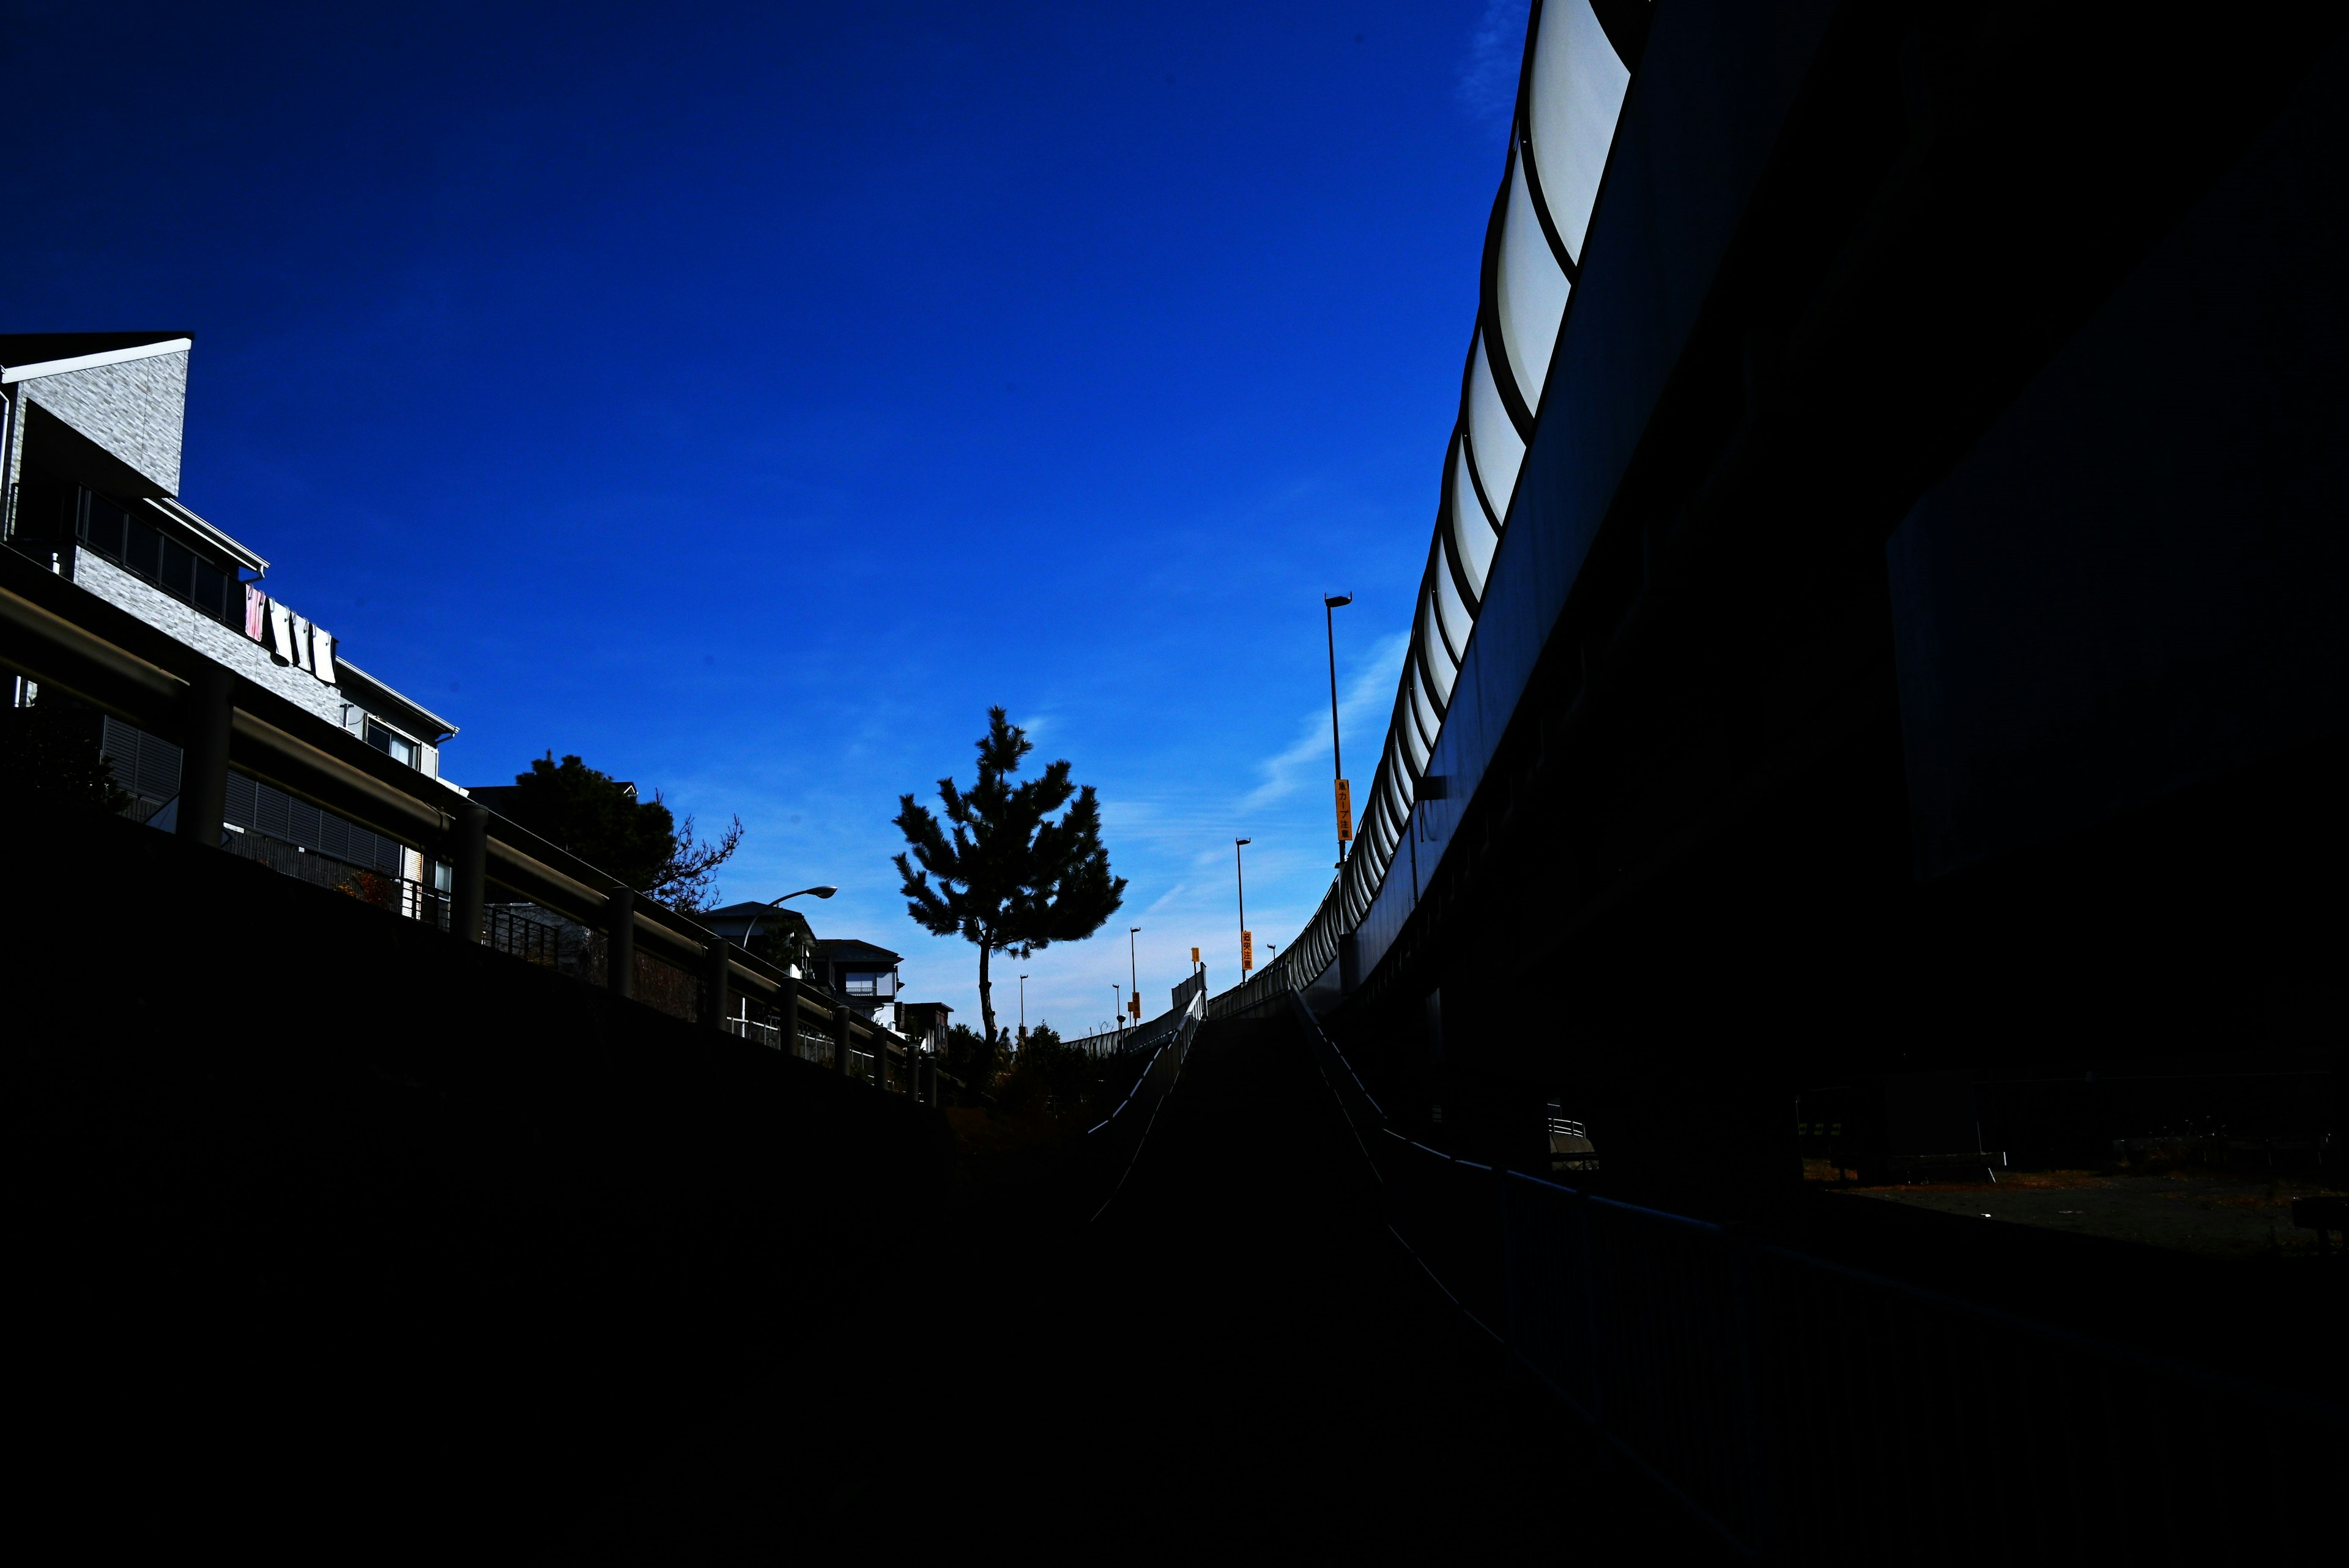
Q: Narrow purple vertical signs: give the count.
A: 0